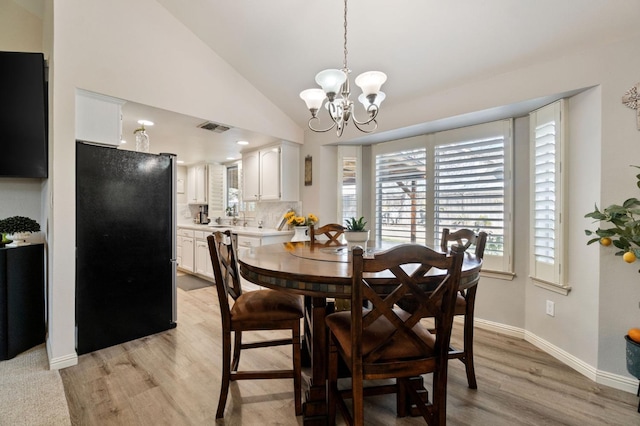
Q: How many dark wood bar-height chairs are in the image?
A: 4